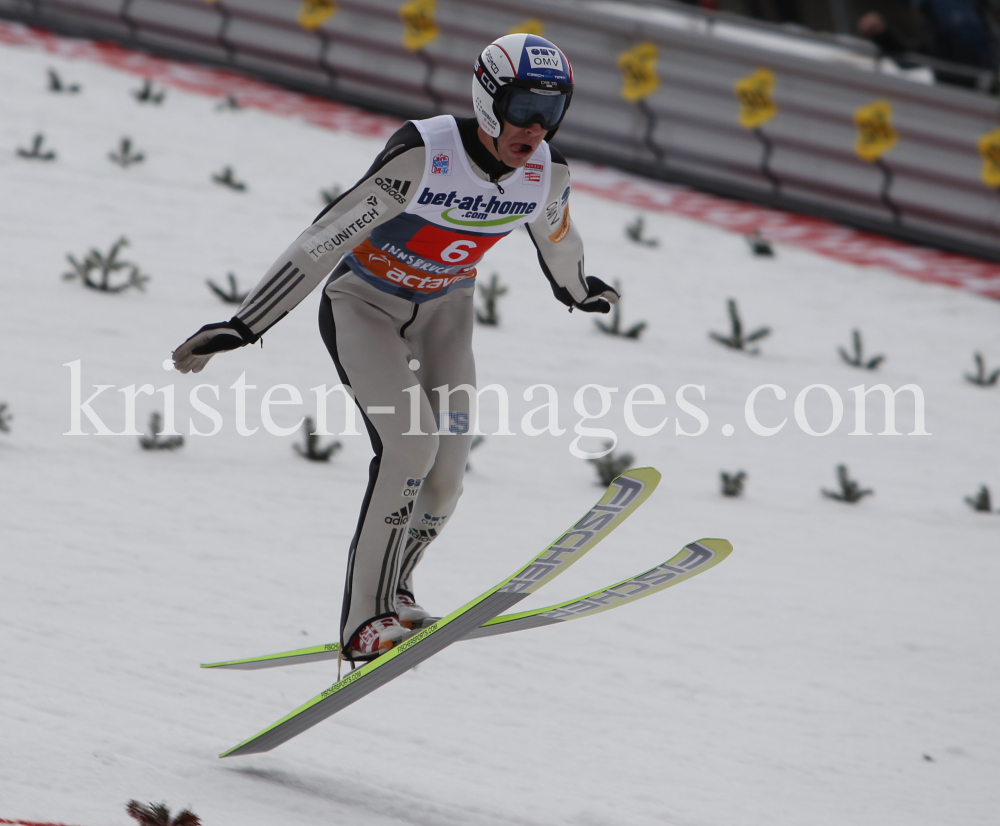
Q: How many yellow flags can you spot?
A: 7